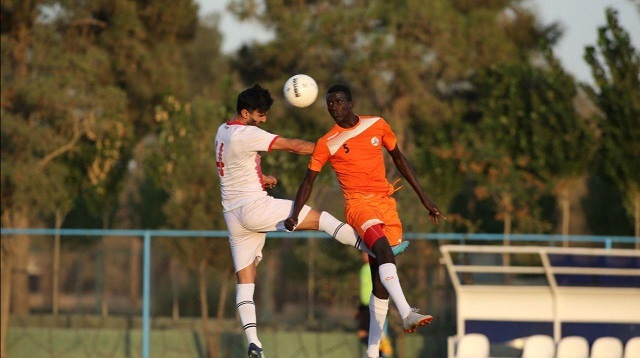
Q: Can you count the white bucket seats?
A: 5